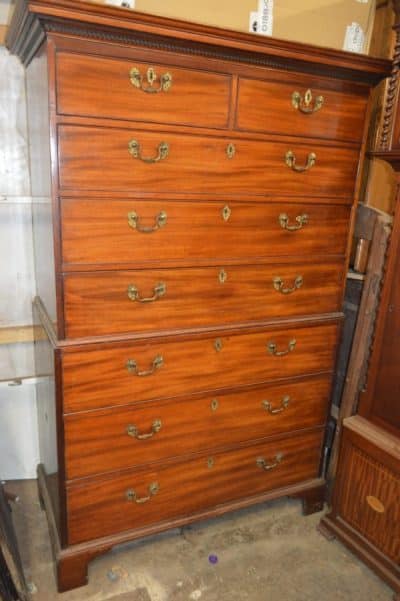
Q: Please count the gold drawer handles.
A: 14